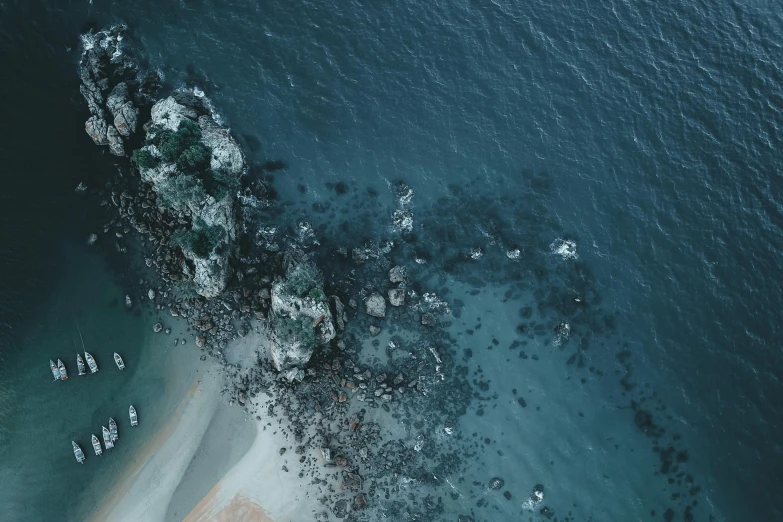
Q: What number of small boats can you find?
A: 10